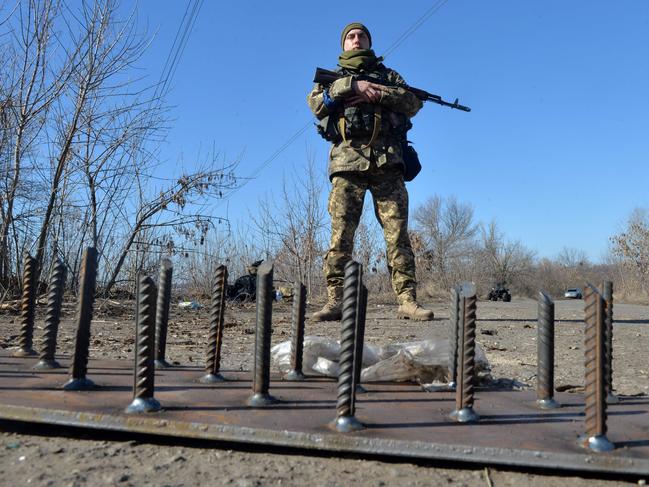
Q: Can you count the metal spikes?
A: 15